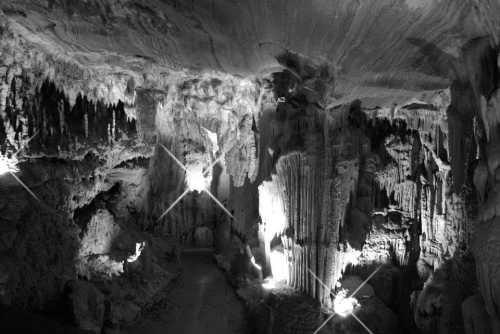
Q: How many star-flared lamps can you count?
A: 3